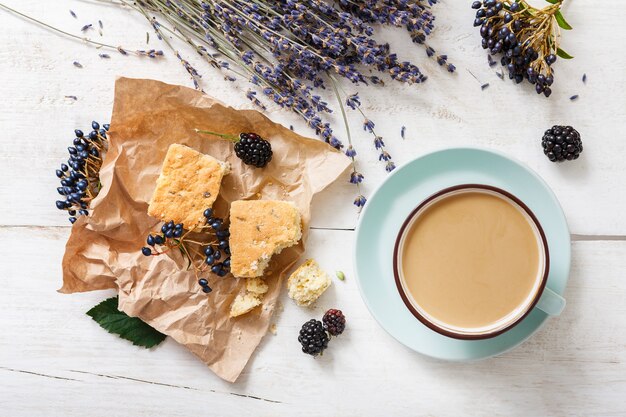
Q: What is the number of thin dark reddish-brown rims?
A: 1